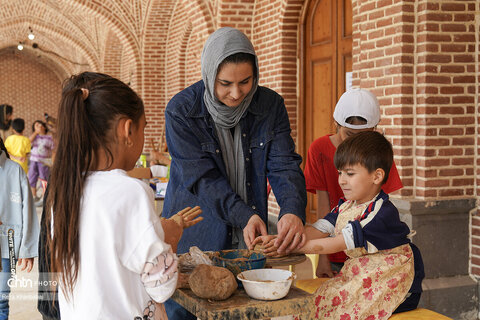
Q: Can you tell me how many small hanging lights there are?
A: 2